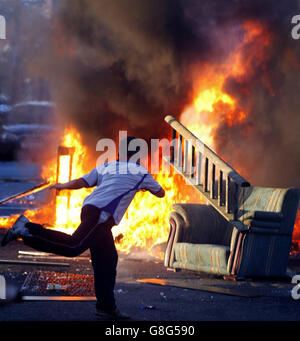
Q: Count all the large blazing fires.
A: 1